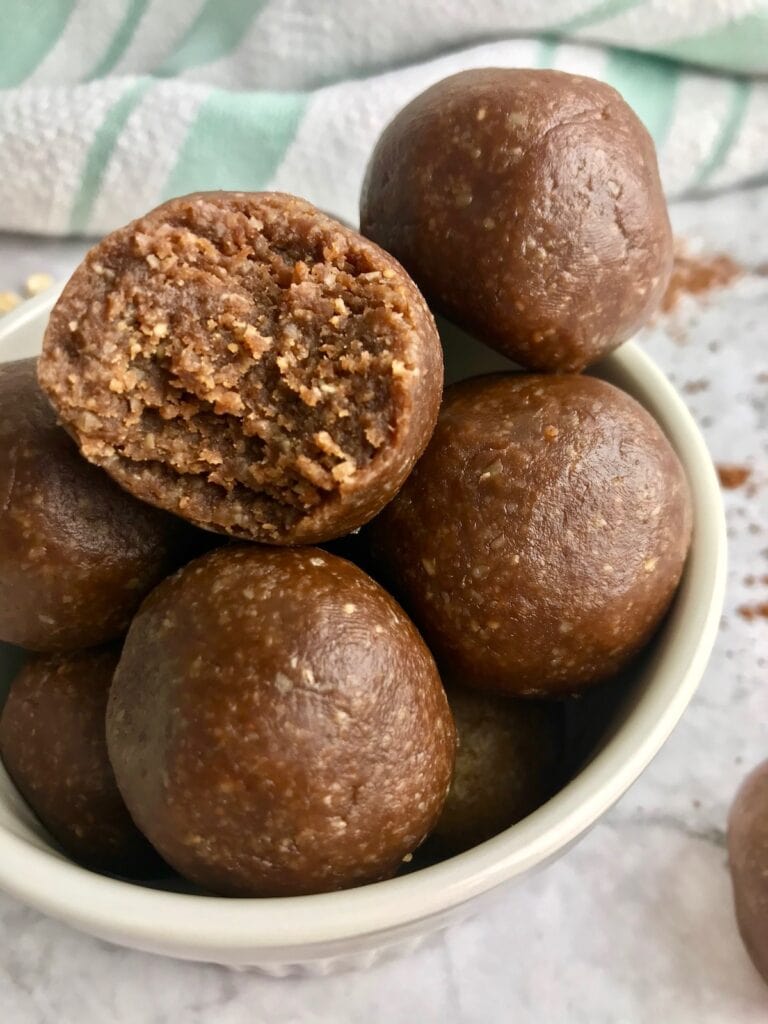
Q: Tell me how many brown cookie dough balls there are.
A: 8